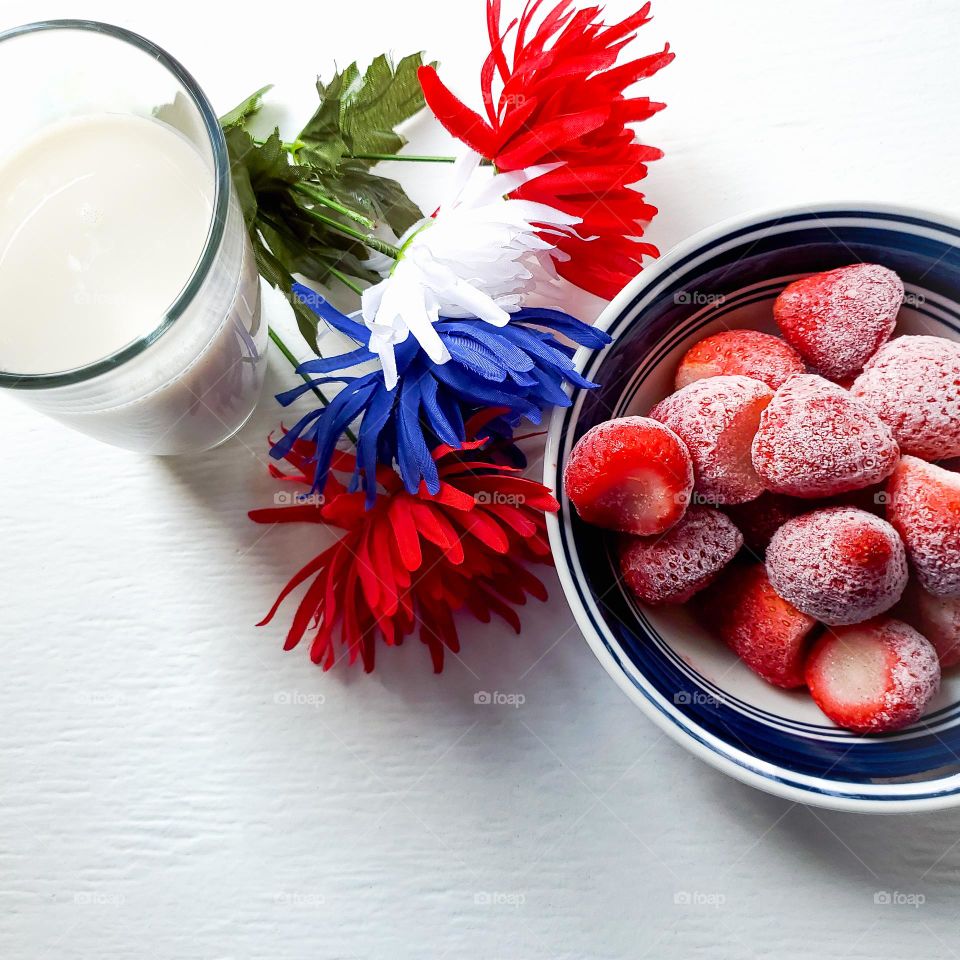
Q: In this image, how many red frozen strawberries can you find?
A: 13